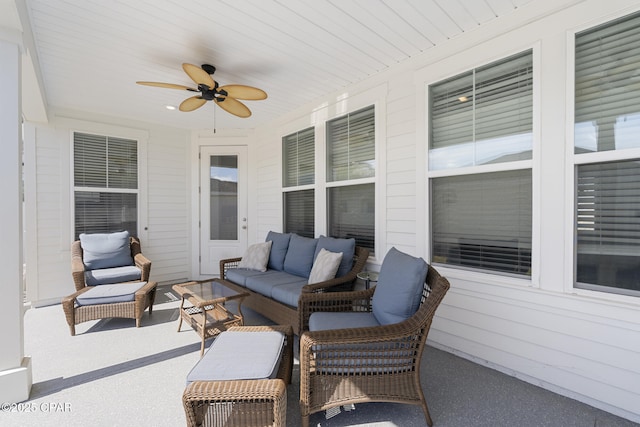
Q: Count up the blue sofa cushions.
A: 6